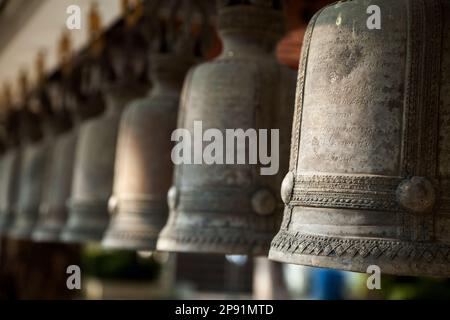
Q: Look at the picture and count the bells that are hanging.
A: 7